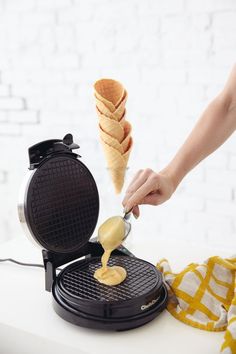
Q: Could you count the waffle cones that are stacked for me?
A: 5